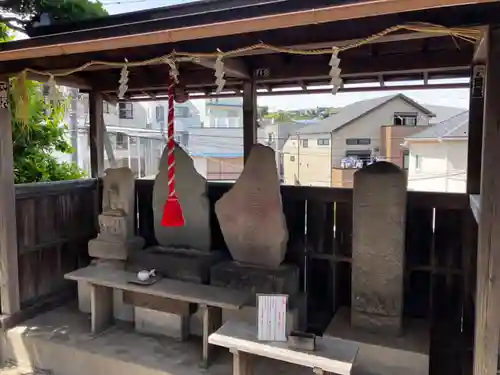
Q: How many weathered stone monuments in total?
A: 4